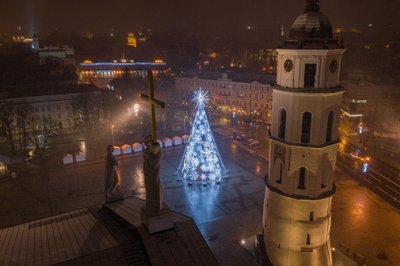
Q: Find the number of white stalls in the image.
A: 9